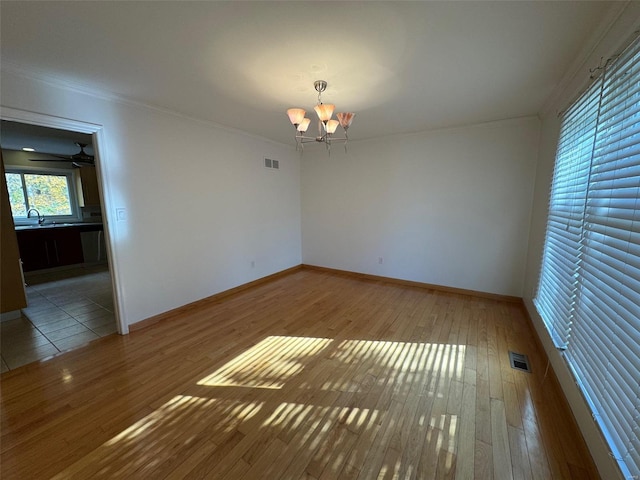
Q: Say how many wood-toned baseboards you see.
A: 3